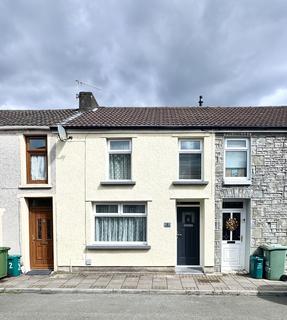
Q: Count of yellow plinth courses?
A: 0